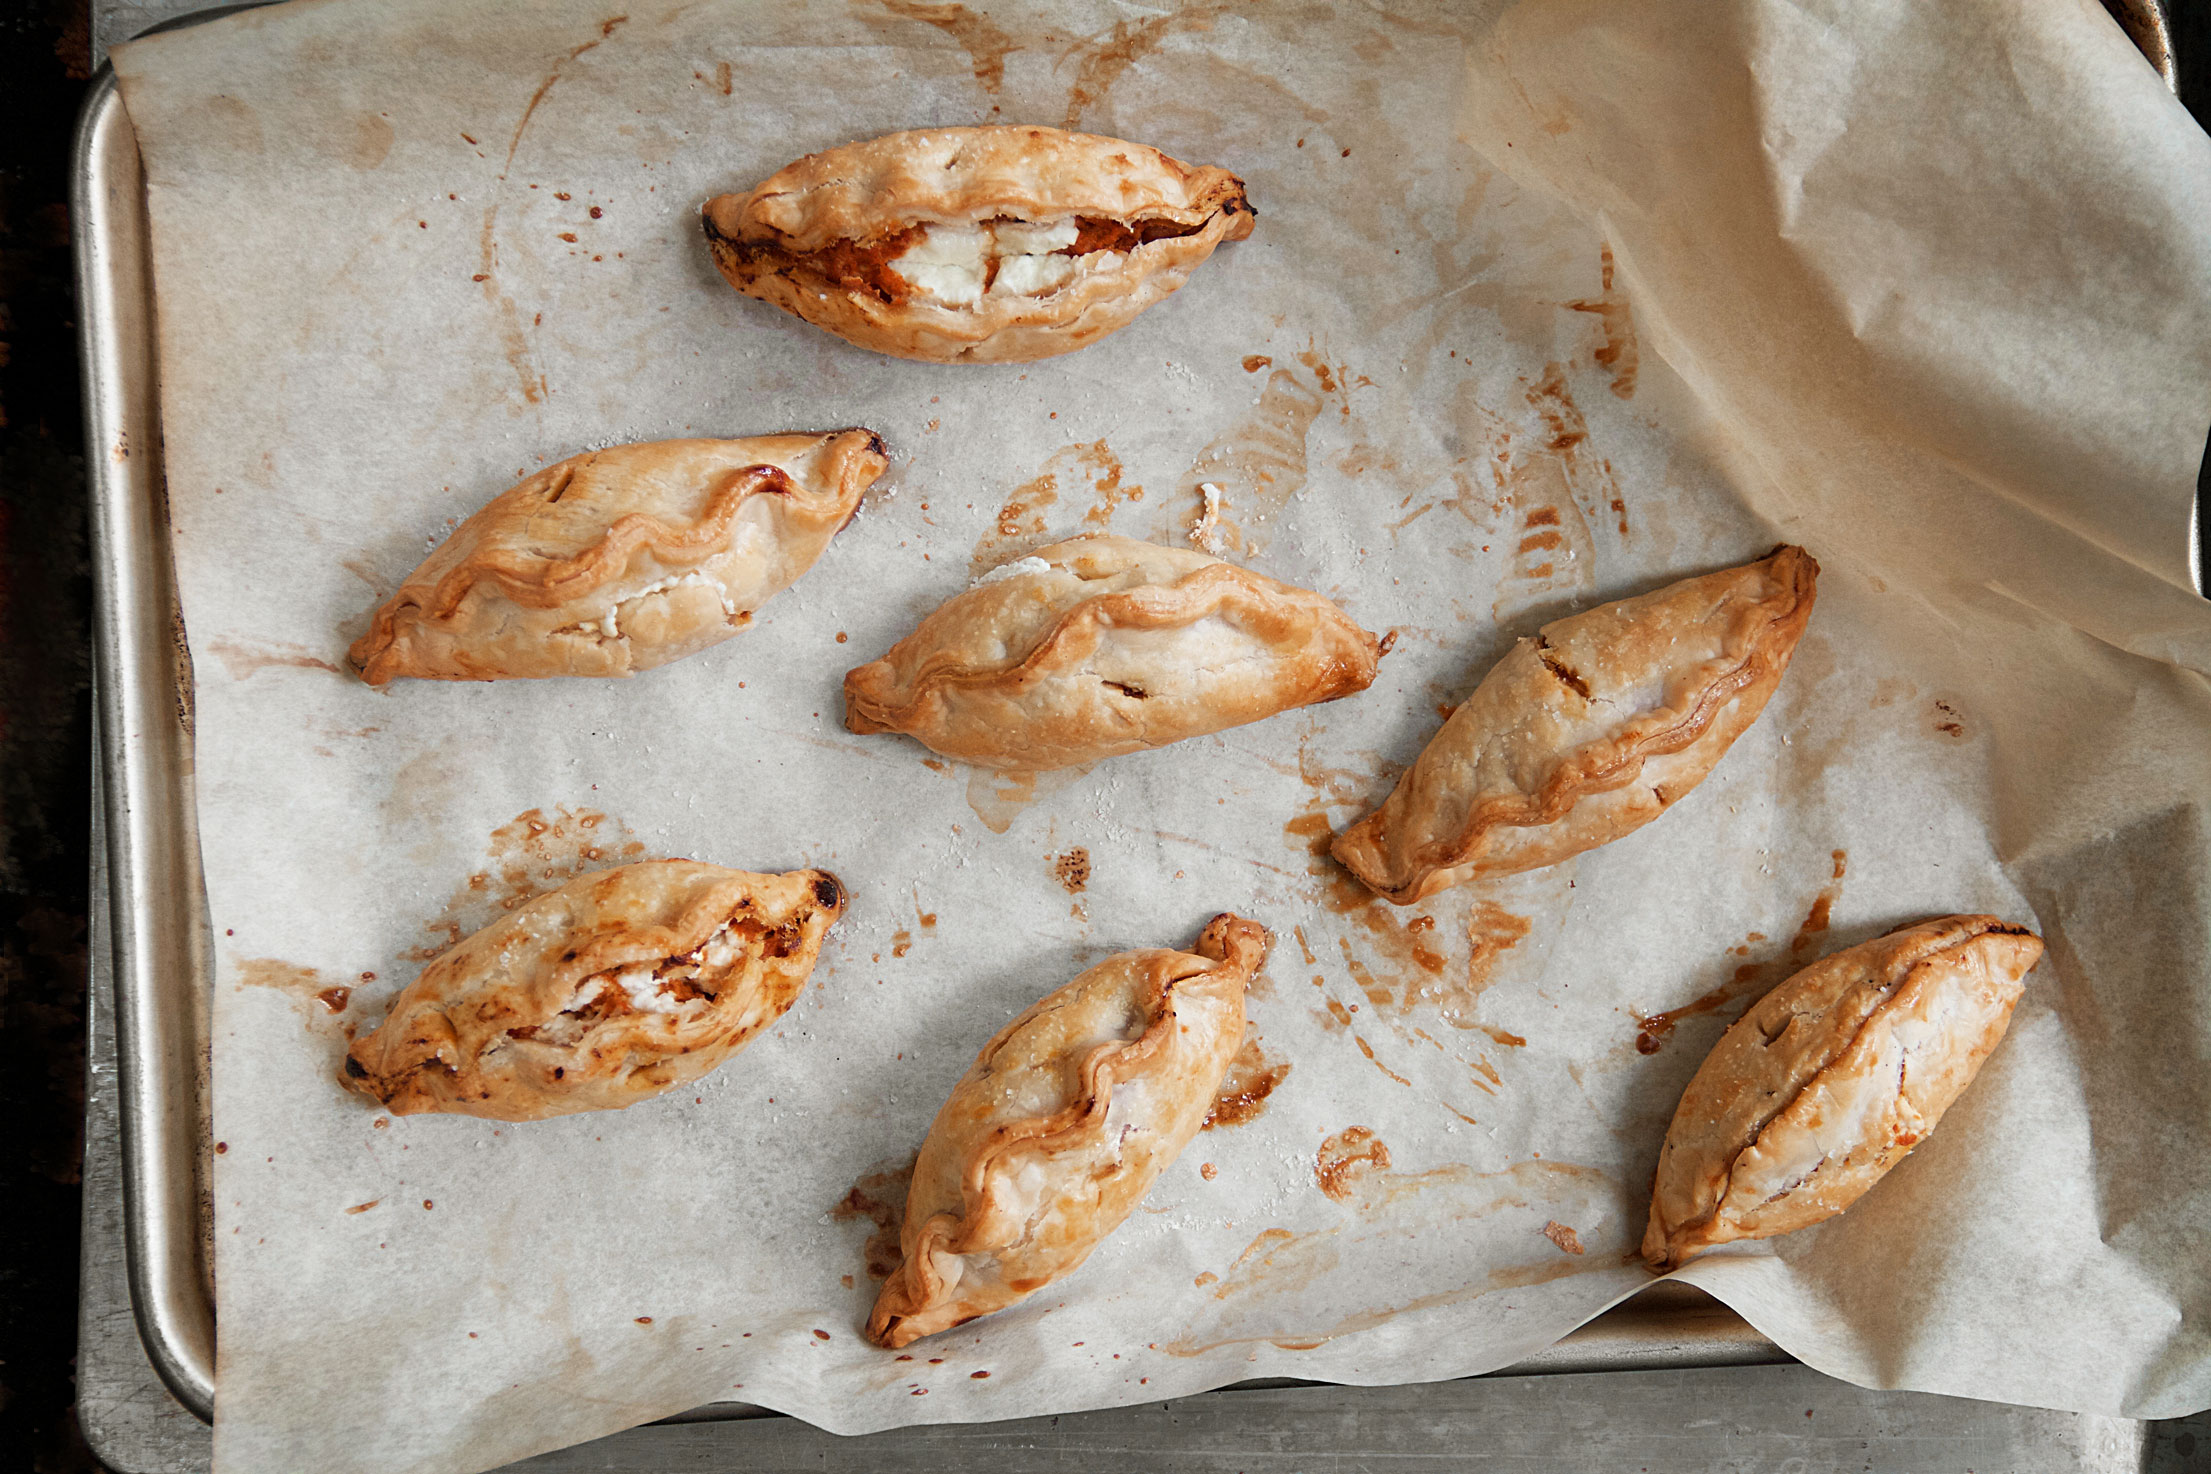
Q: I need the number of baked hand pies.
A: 7